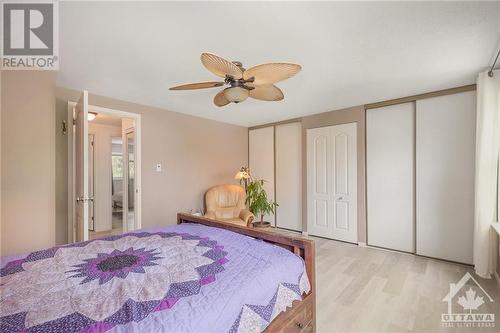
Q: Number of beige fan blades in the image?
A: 5